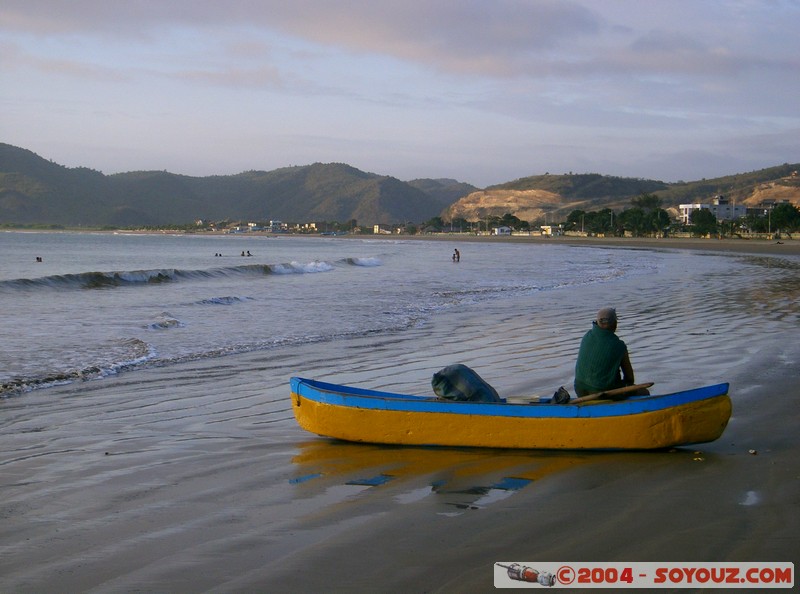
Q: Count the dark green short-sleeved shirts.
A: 1